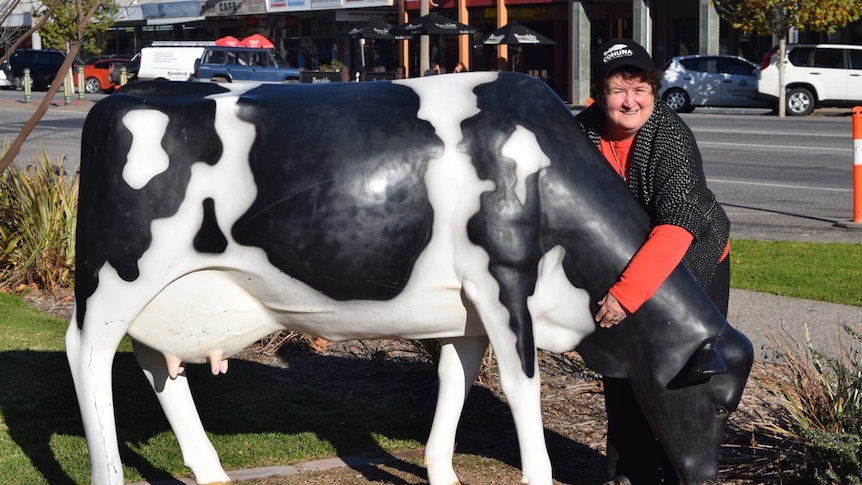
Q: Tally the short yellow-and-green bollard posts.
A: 4